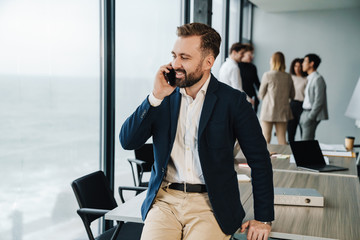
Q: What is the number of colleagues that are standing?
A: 5